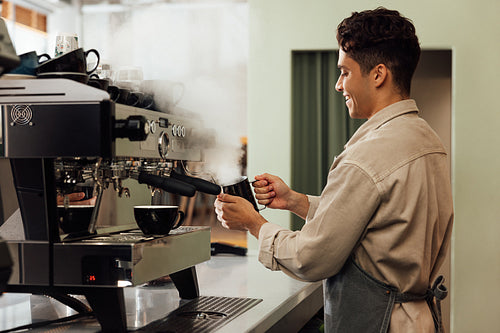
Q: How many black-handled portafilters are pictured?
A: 2